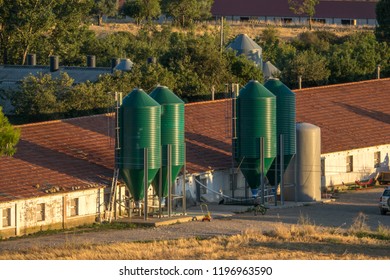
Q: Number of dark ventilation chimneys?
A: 5